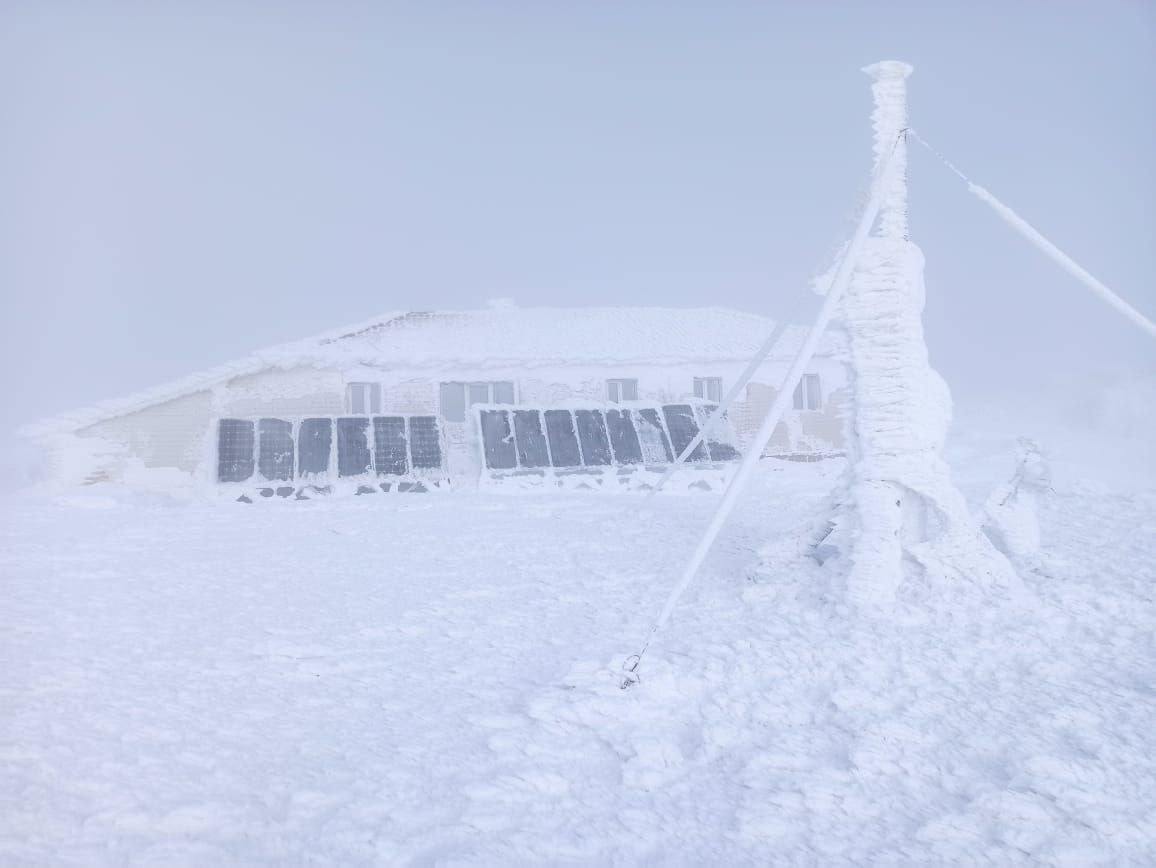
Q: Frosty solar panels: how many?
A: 14